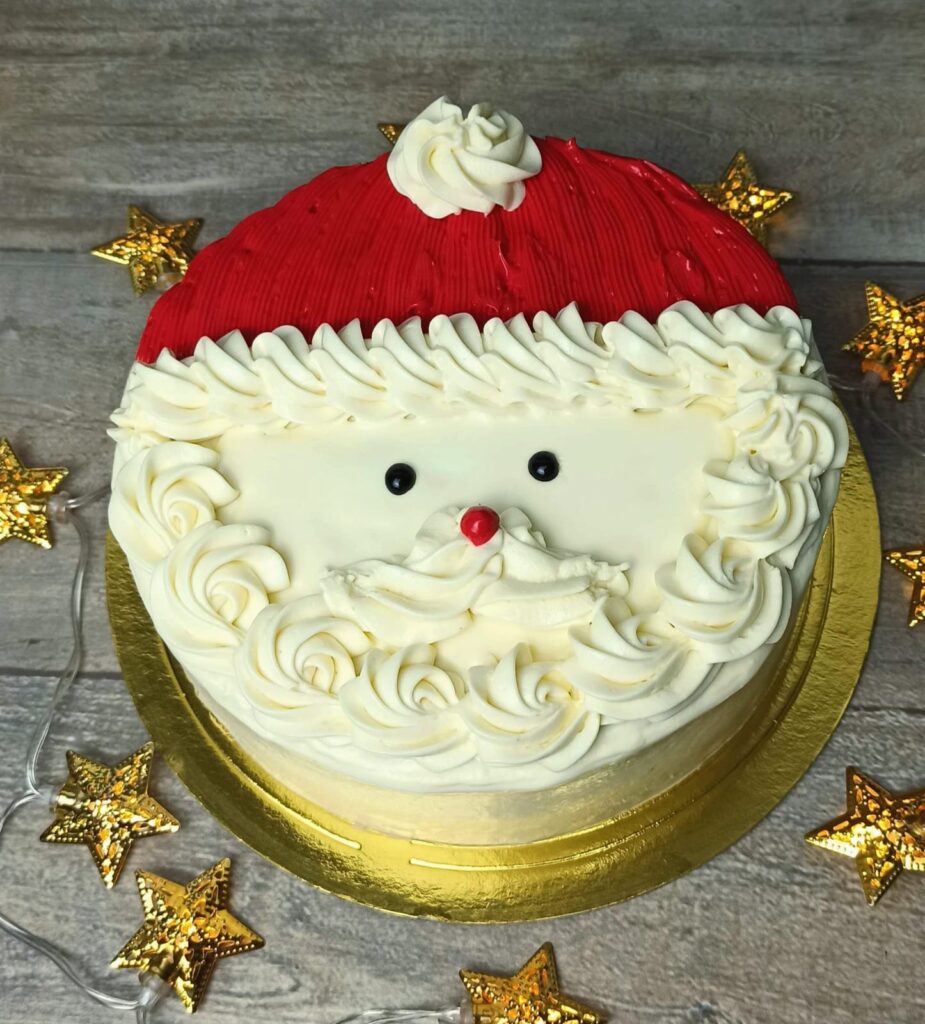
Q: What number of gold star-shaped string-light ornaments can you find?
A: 10